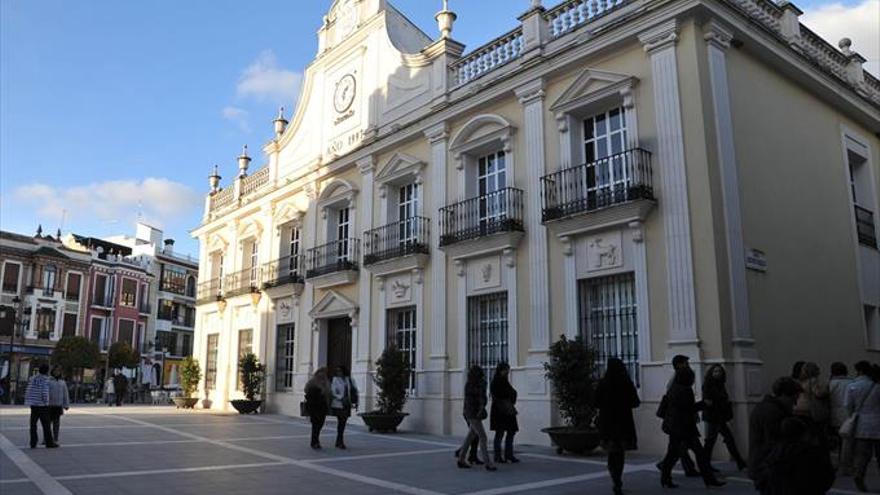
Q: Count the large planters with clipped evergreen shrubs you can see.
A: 4